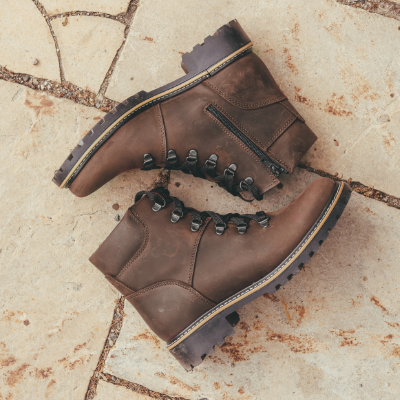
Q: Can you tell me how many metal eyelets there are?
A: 12